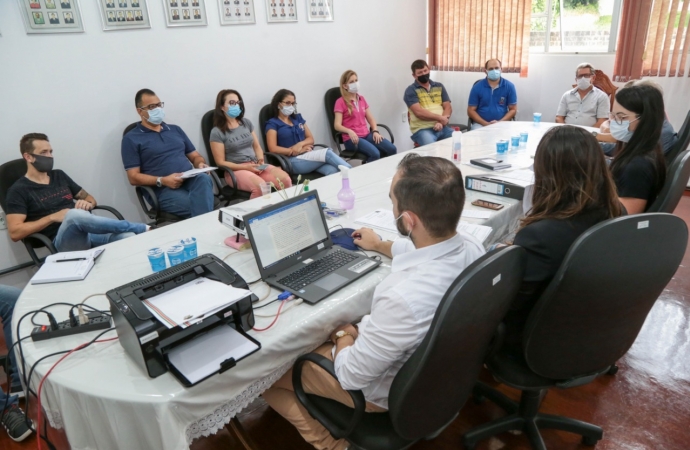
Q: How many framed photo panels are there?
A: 6